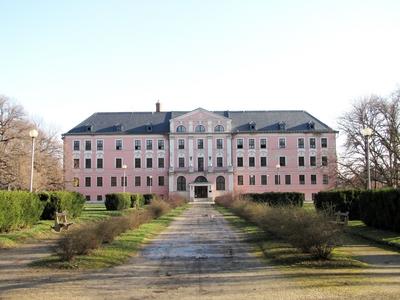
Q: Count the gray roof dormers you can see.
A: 6